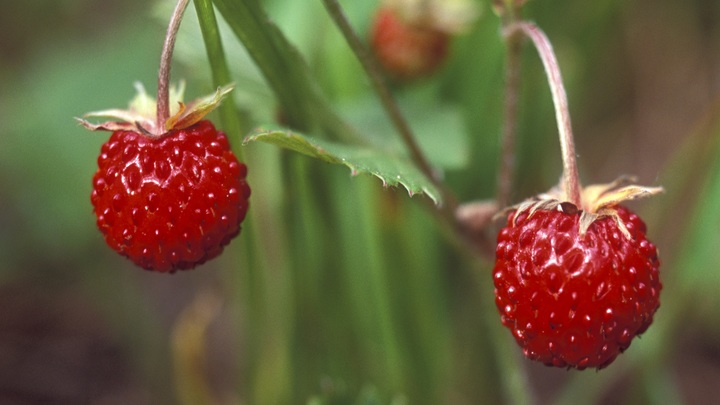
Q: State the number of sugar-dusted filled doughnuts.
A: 0